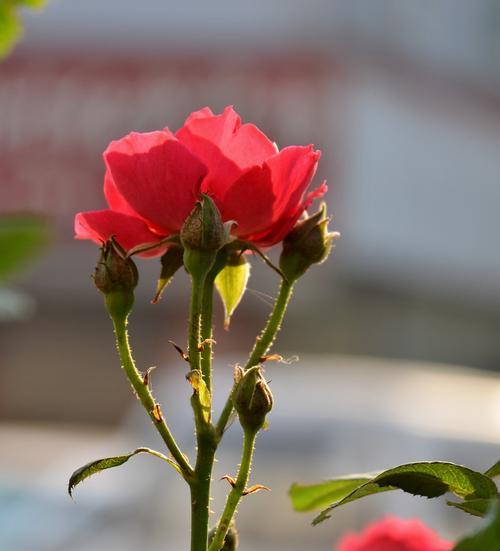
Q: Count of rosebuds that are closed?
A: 4